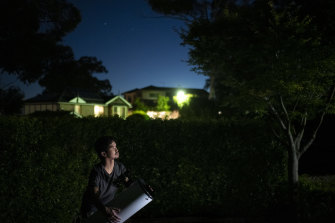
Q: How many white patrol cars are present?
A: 0